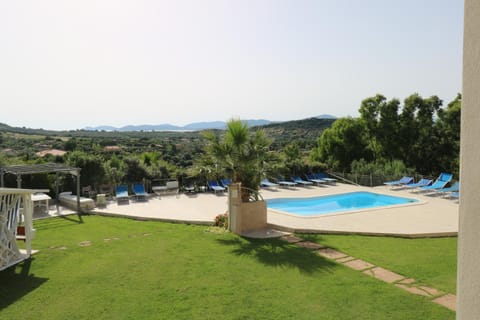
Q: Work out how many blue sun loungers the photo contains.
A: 14